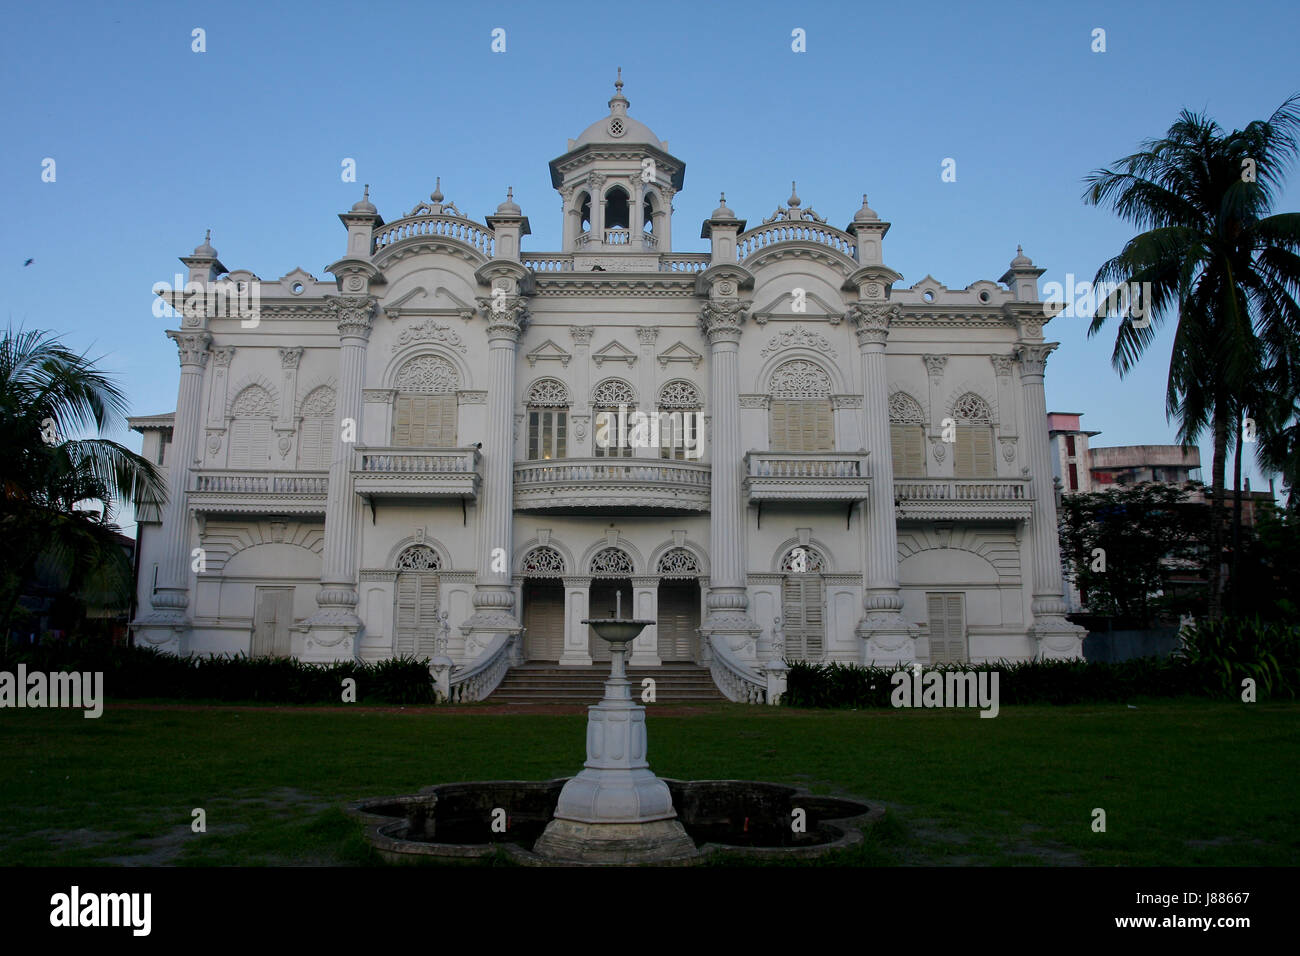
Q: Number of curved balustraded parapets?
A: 2